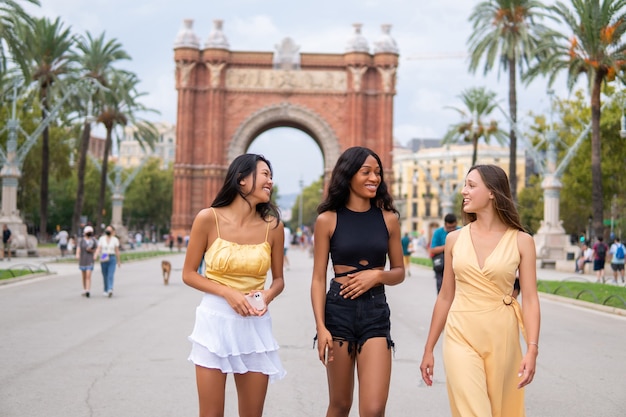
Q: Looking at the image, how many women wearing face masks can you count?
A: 2